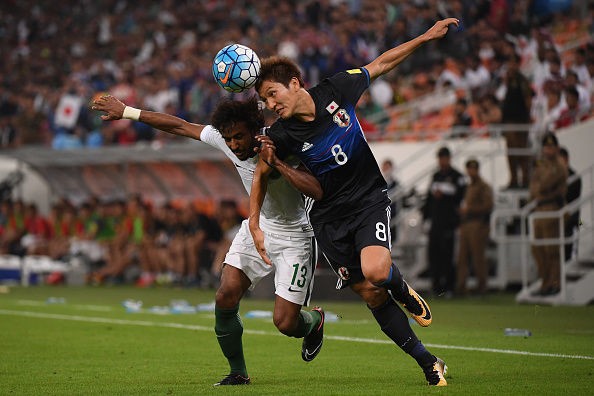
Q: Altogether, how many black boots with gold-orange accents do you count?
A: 2